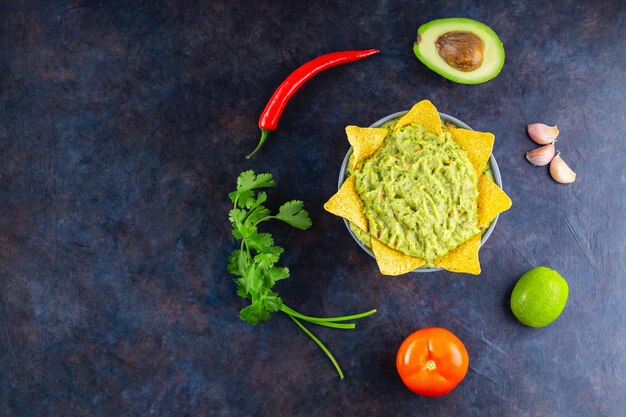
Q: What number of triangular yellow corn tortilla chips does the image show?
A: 7